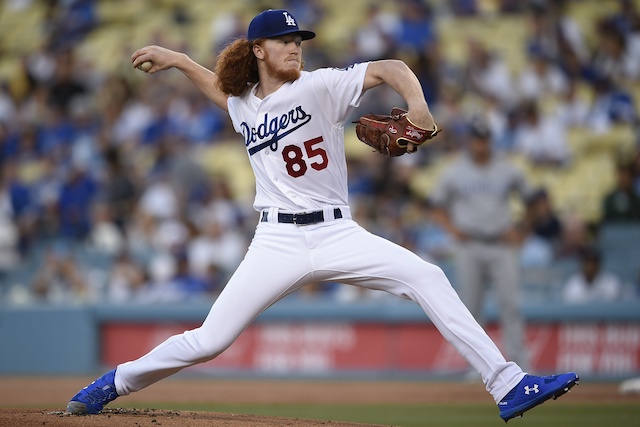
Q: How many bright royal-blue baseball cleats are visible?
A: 2